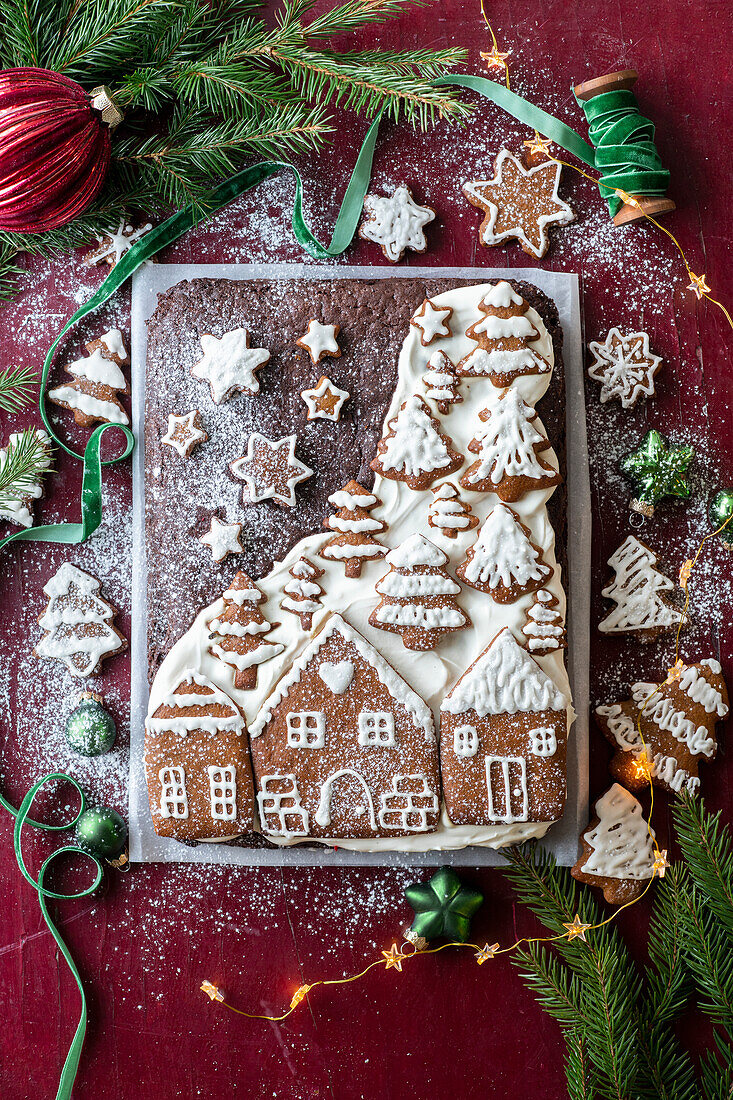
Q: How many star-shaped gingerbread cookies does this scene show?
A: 11